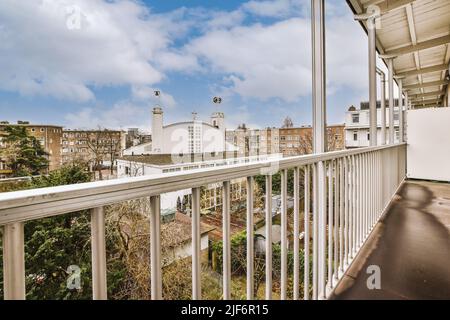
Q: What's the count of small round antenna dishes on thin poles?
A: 2